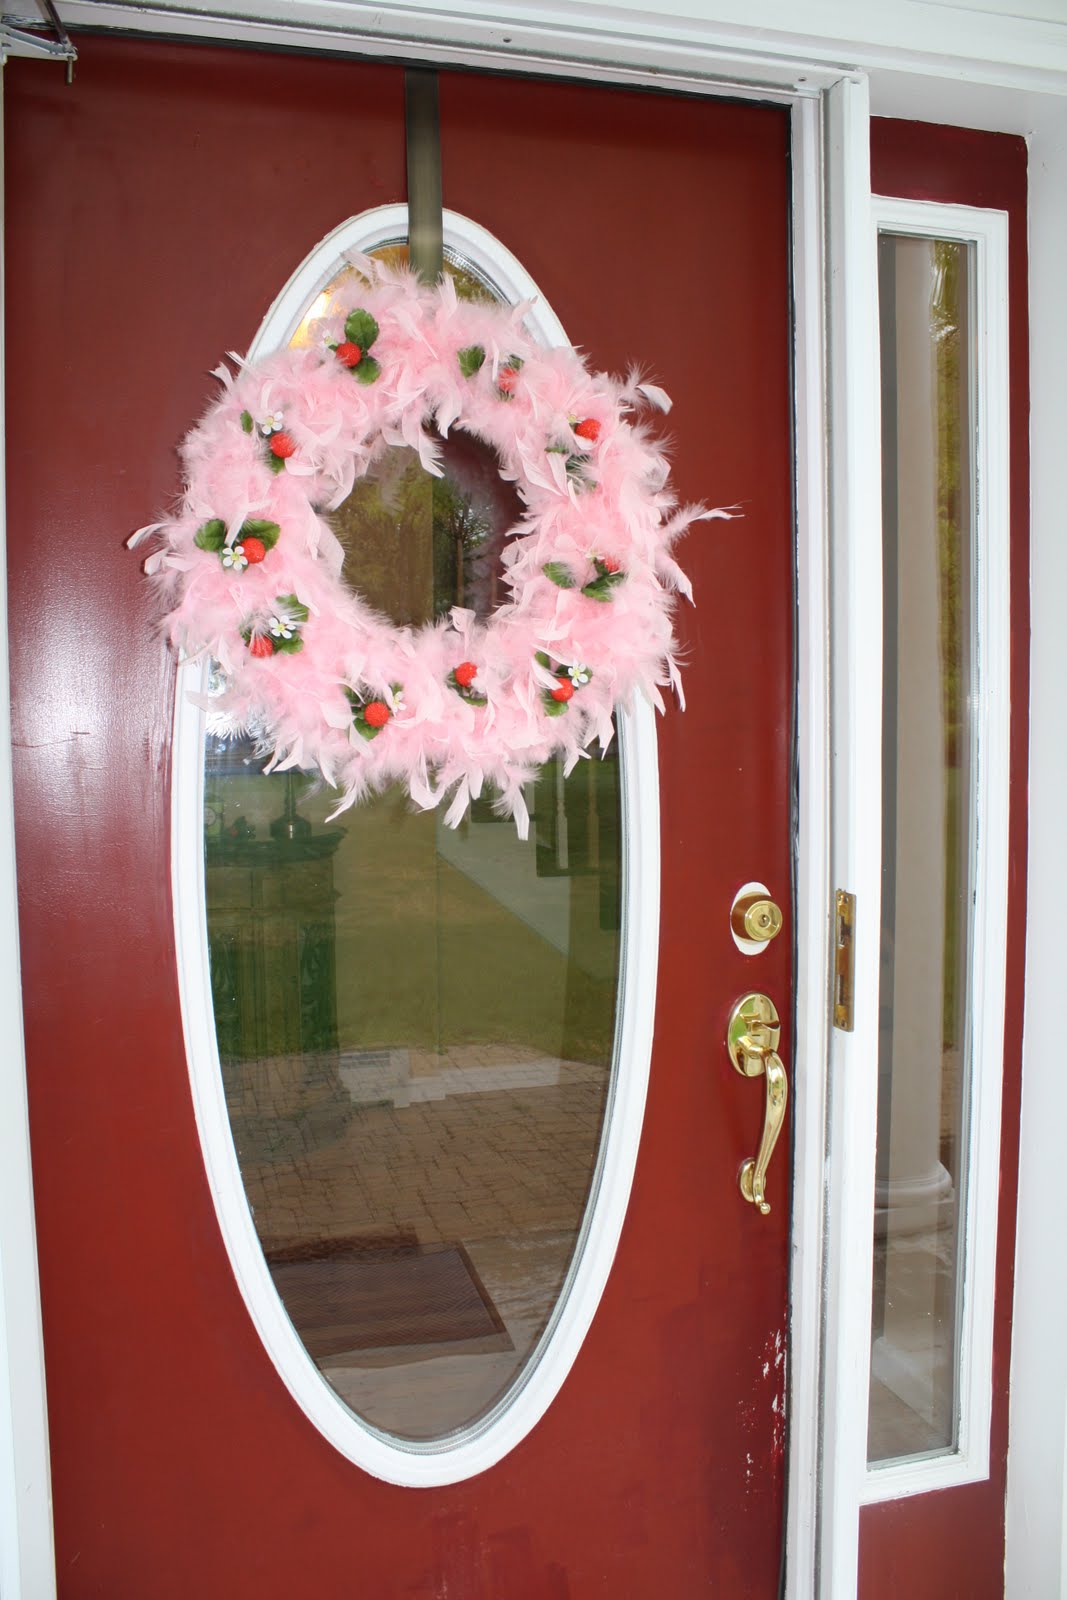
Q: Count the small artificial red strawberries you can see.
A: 10